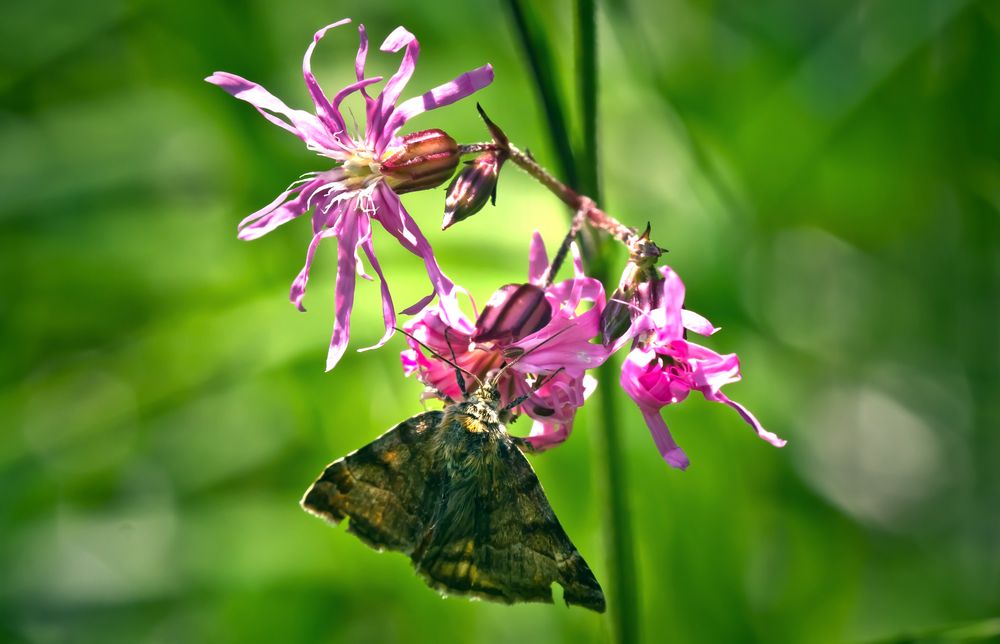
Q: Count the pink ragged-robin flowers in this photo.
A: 3